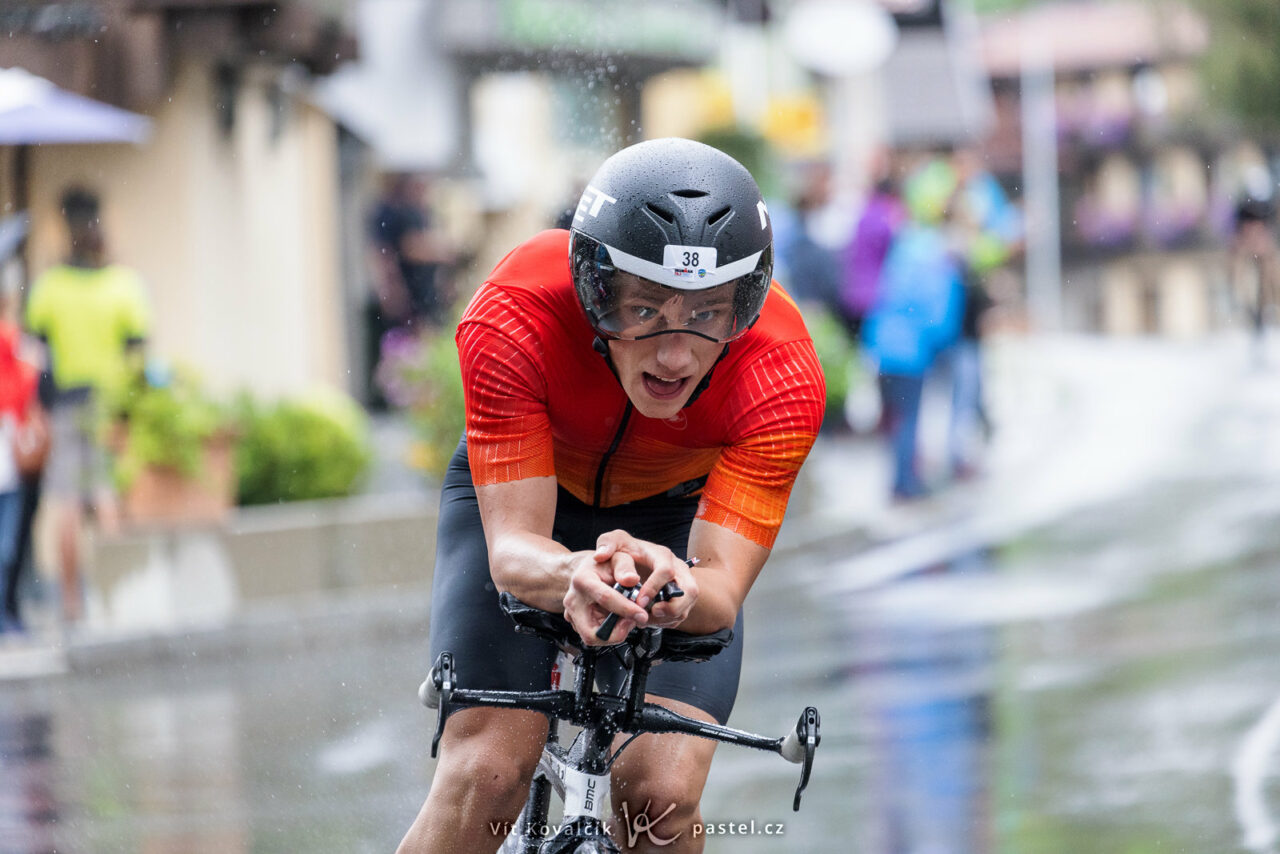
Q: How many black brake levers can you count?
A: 2